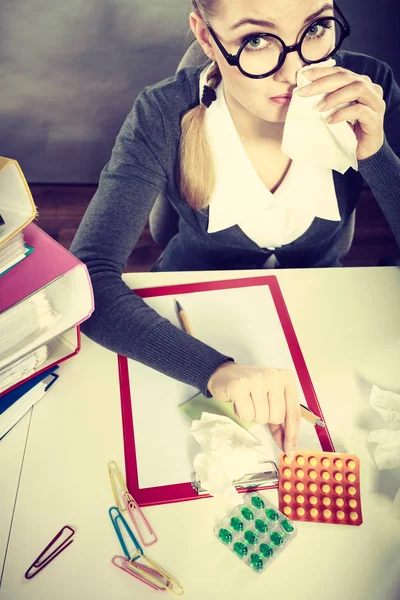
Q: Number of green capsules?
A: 12